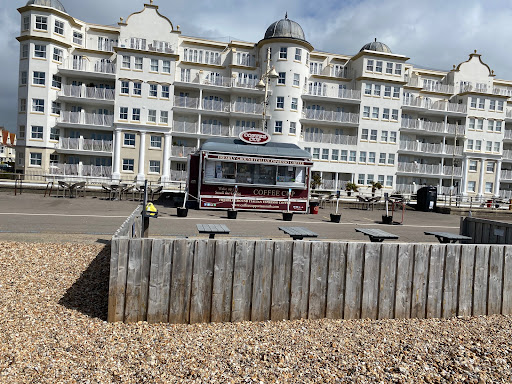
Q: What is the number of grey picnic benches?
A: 4